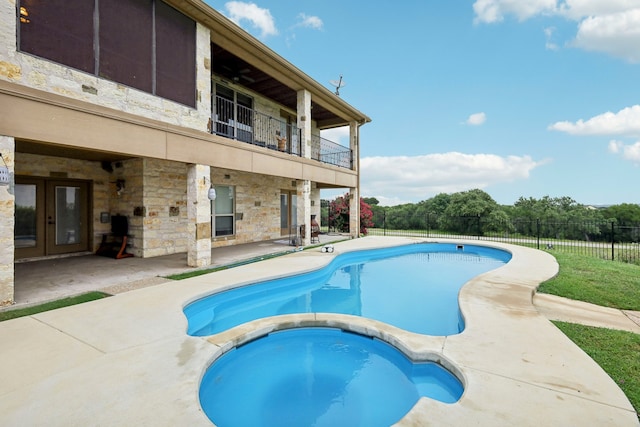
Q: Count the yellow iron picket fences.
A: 0